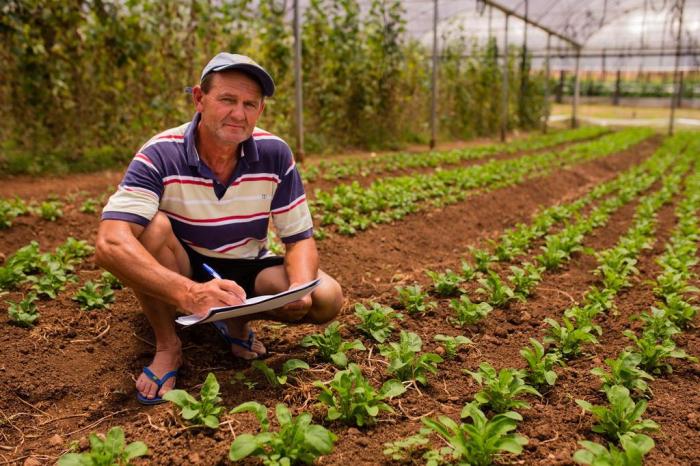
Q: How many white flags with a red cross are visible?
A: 0